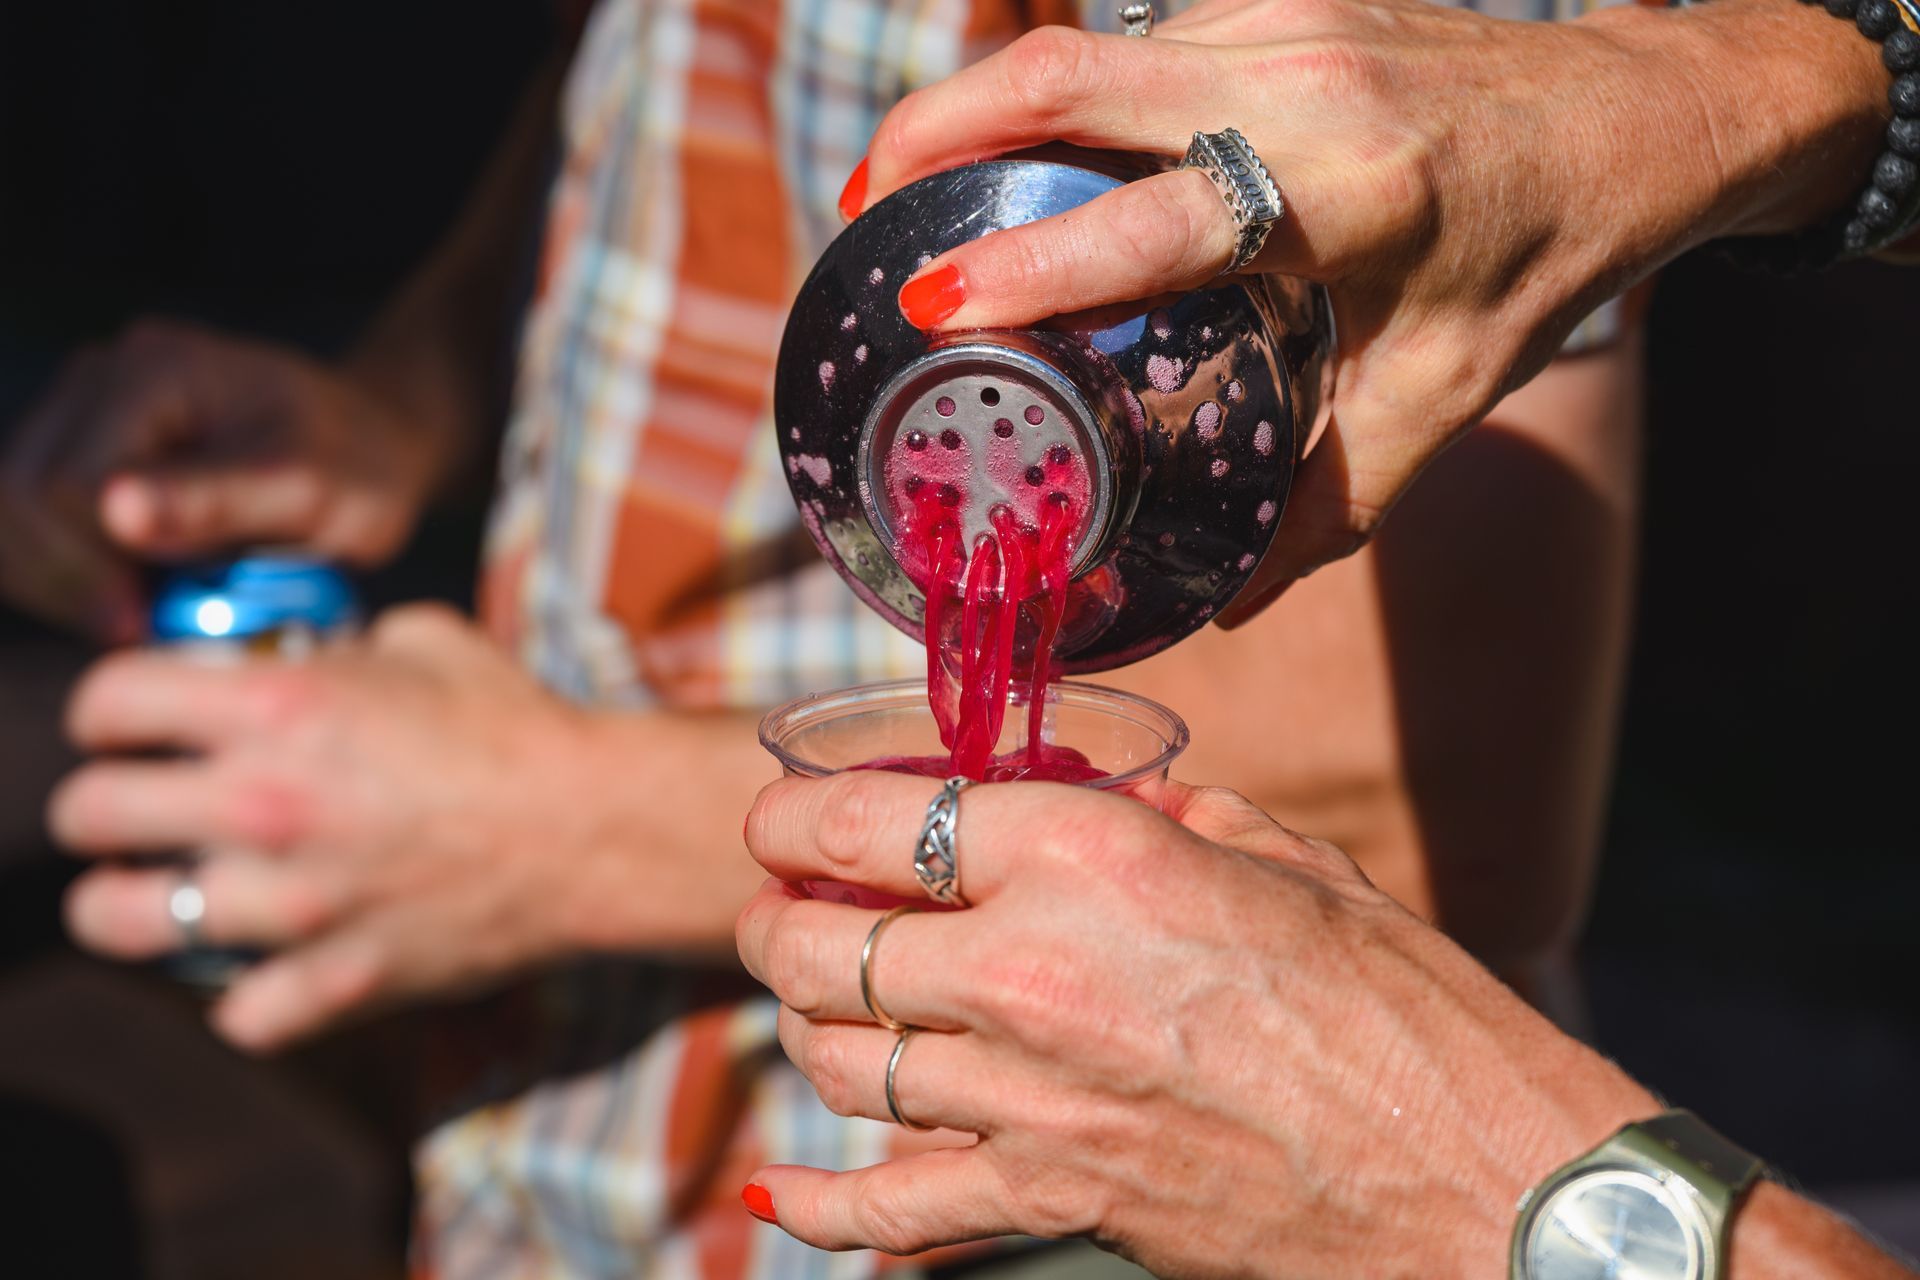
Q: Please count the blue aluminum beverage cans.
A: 1